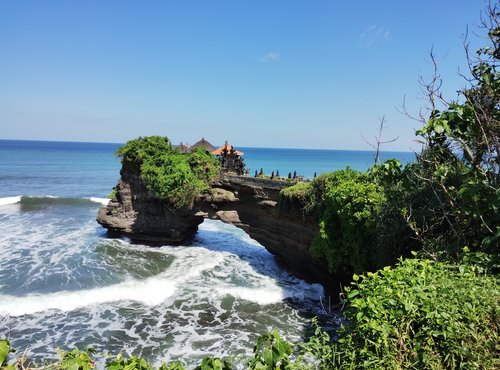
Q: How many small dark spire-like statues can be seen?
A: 7